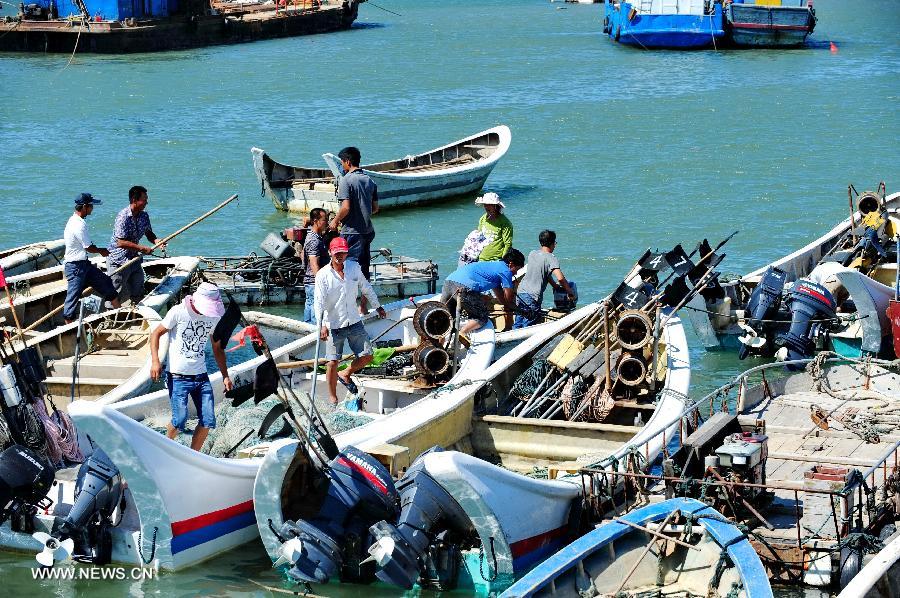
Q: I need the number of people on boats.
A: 9